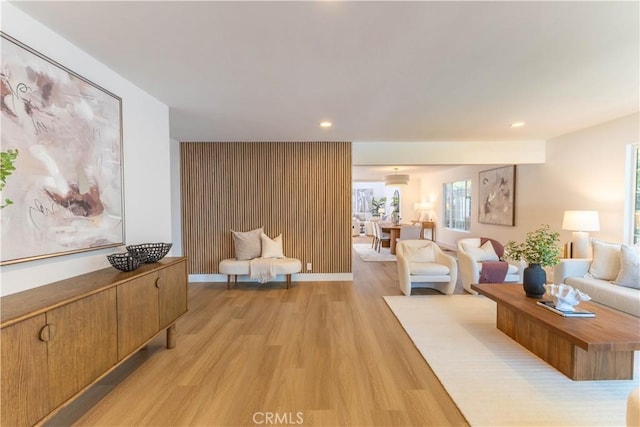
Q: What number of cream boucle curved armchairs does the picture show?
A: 2